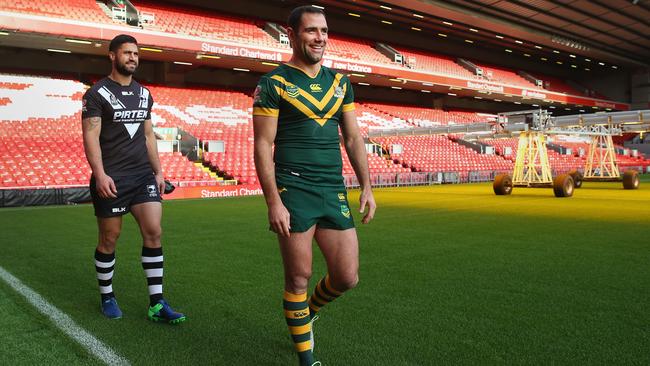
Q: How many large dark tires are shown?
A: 4